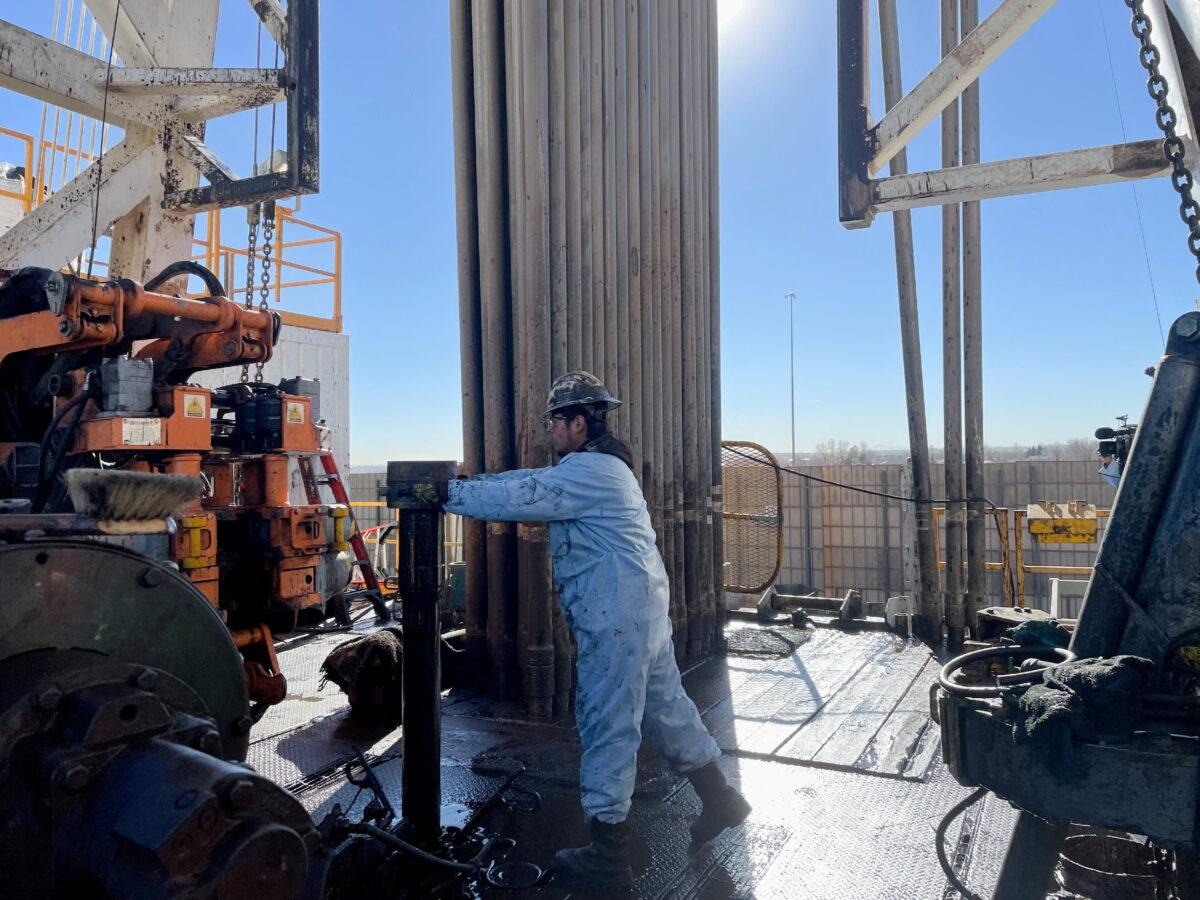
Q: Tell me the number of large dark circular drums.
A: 1